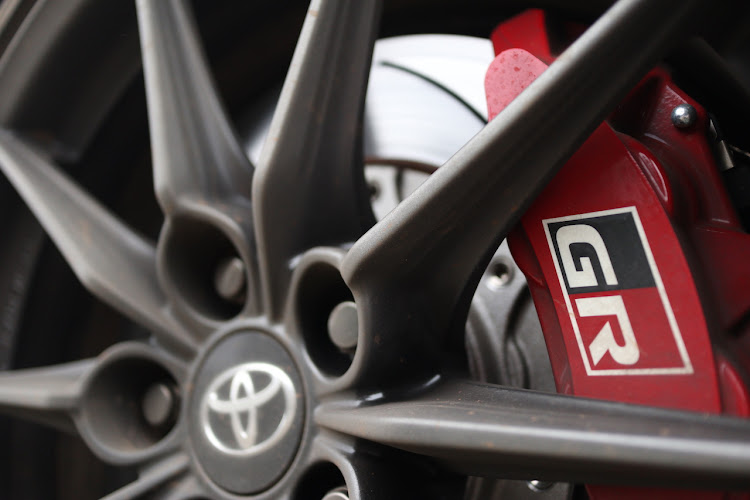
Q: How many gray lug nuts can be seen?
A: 4